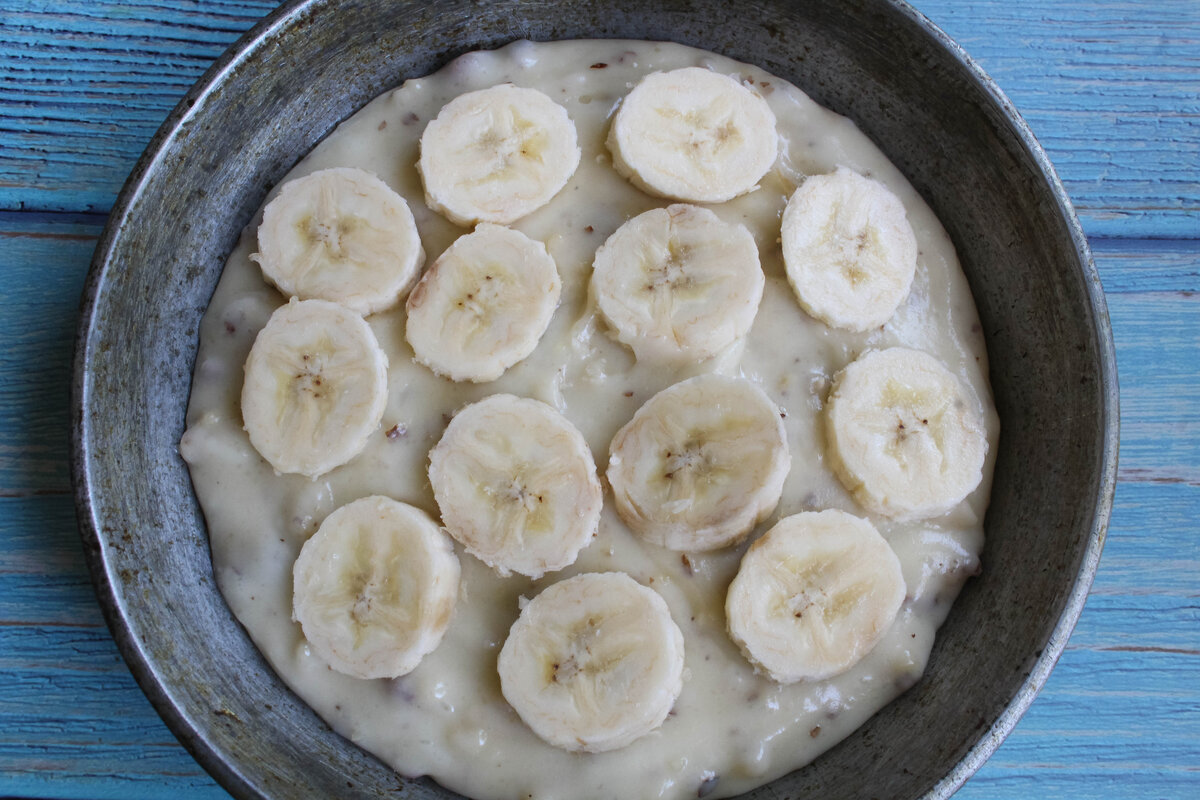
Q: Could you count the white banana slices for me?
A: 13